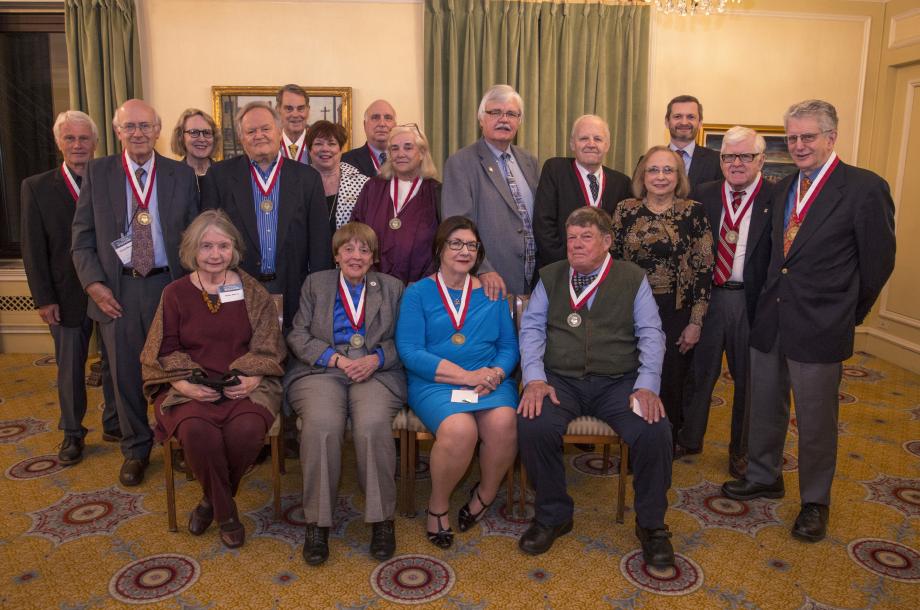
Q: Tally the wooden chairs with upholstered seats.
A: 4